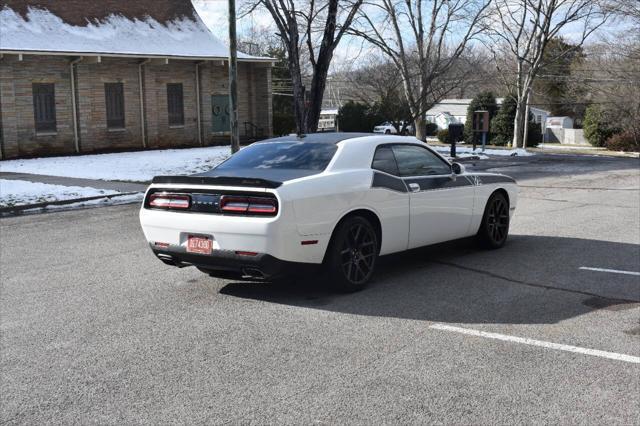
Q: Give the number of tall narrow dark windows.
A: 3